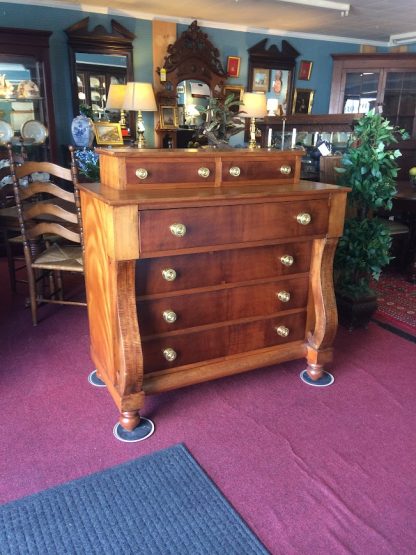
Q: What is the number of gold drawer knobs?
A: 12